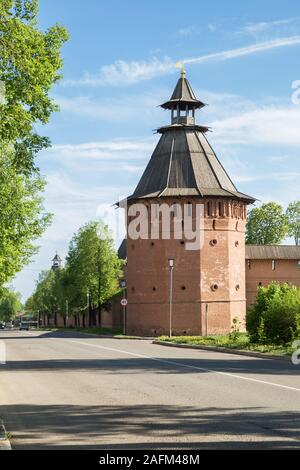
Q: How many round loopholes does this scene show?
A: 10